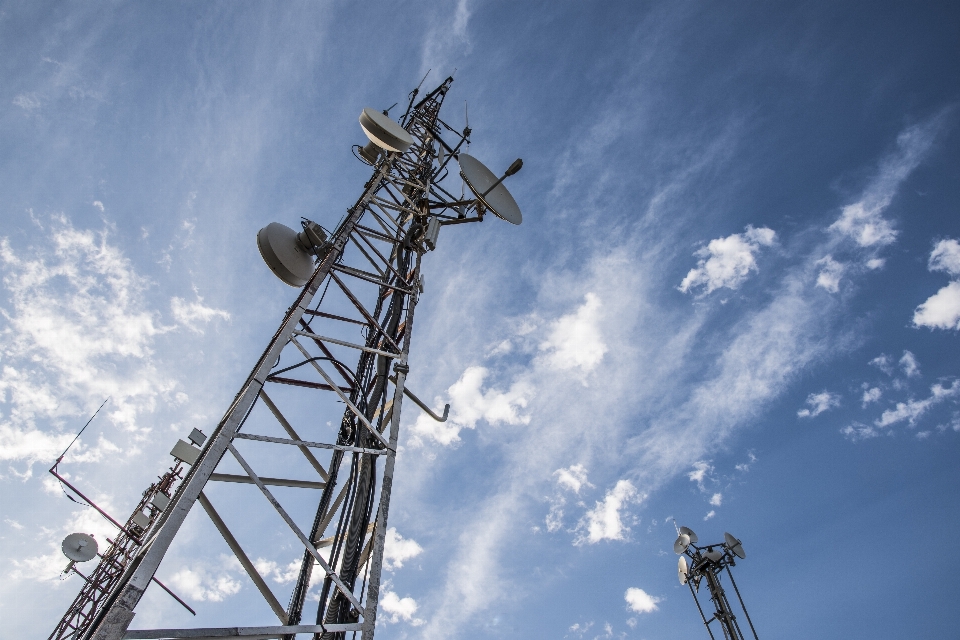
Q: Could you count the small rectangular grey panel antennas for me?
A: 4